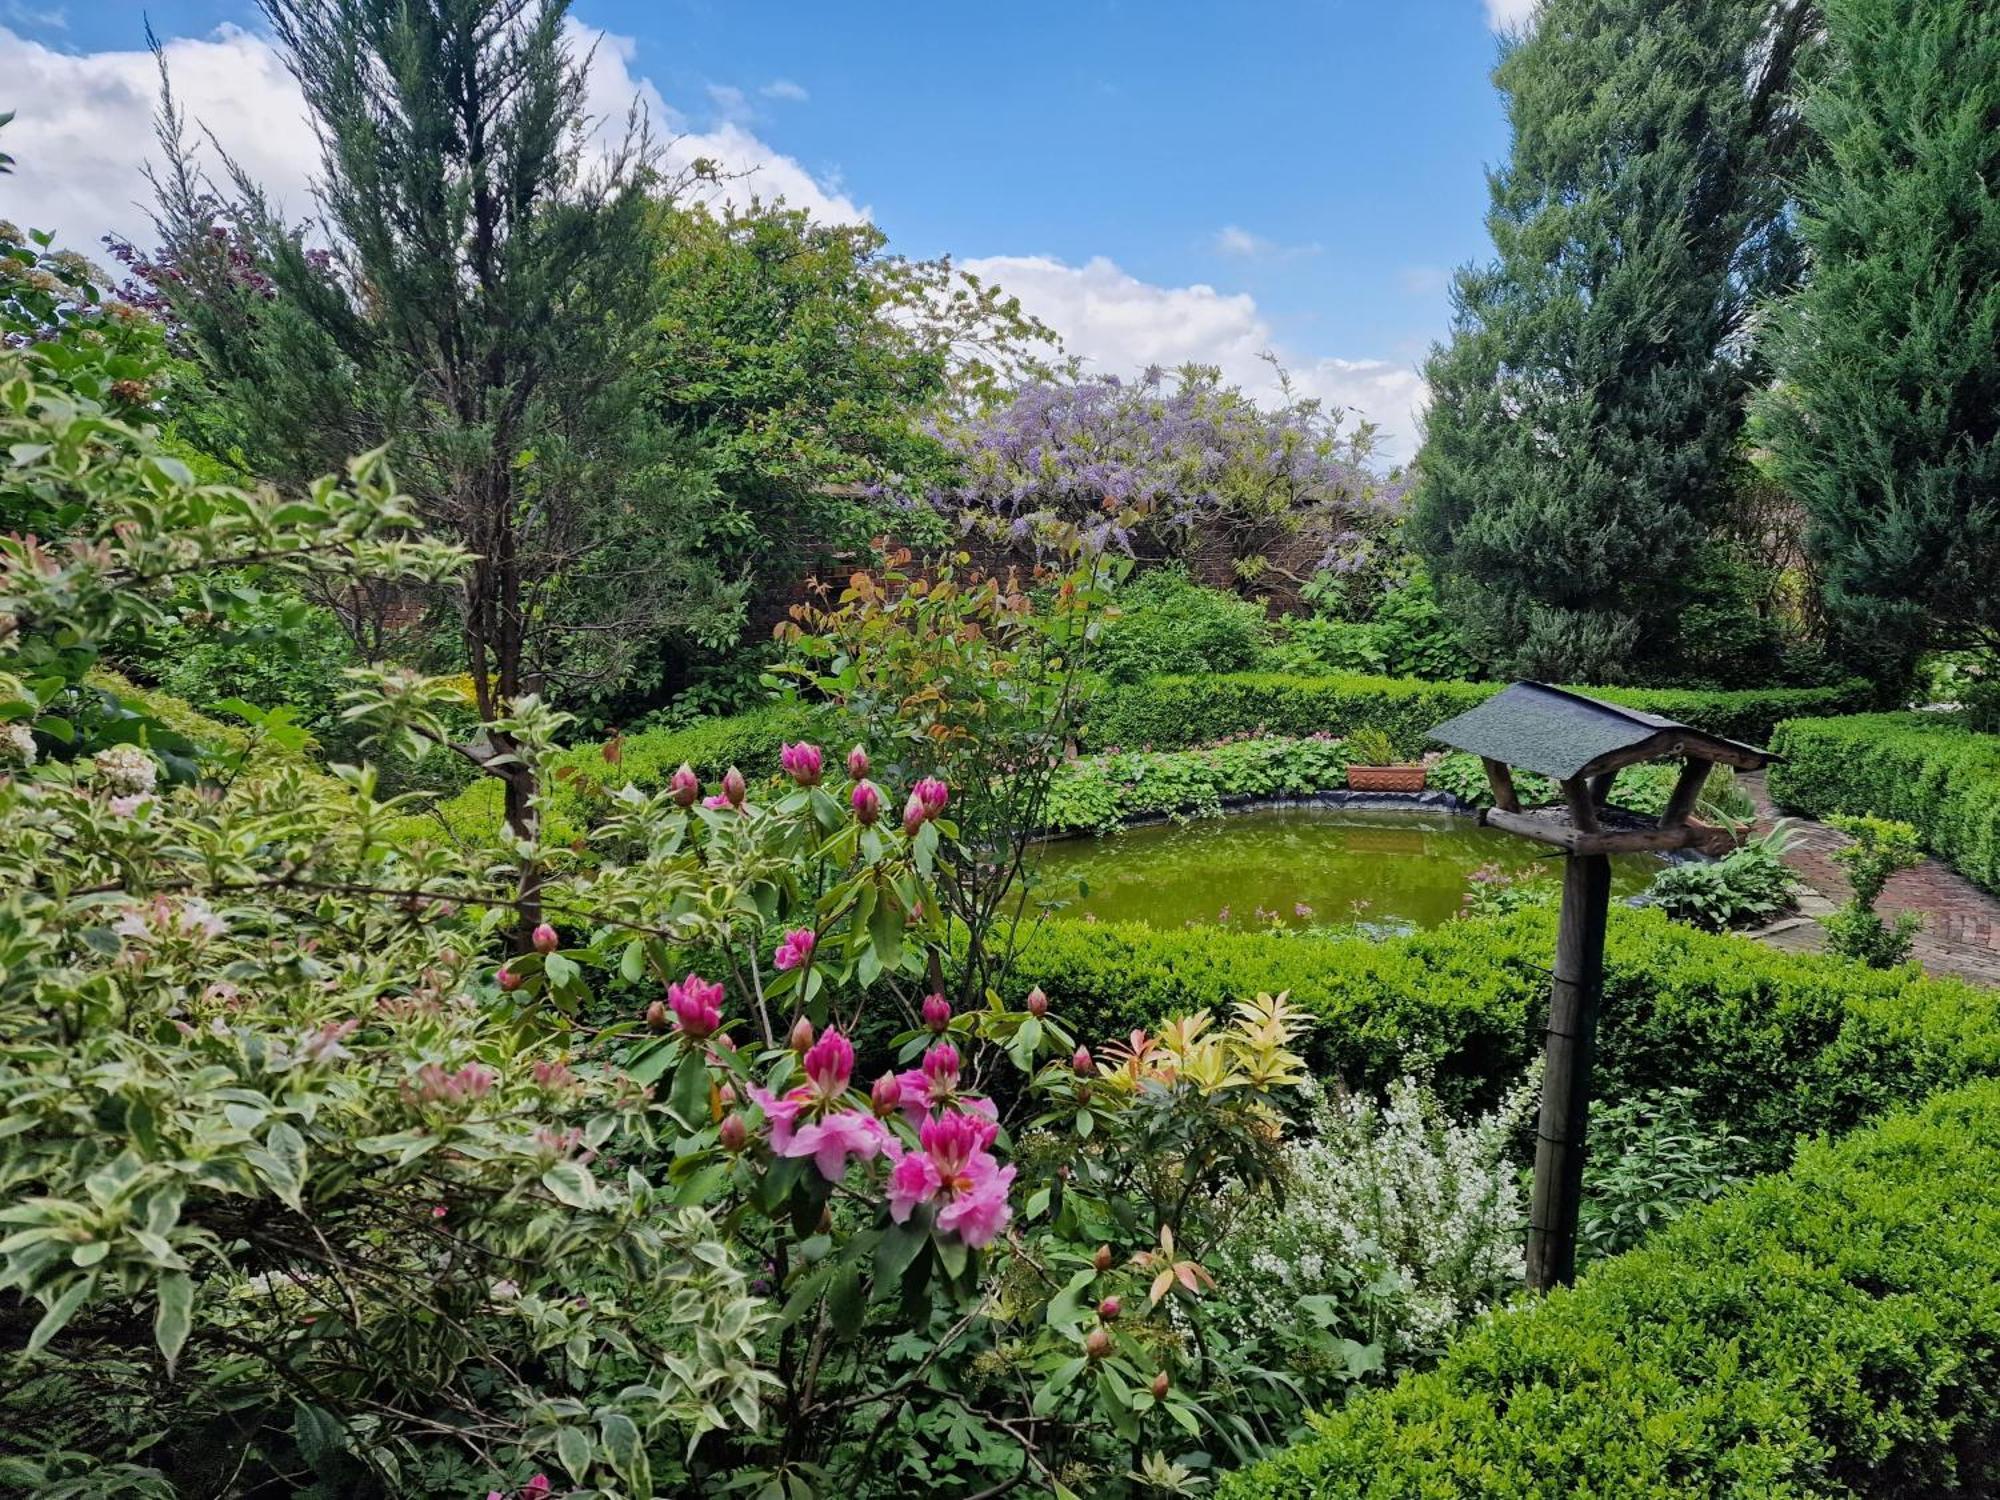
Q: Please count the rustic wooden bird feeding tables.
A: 1